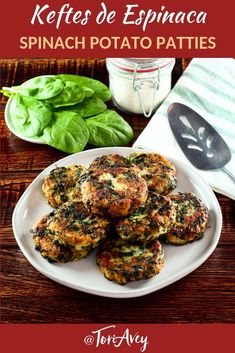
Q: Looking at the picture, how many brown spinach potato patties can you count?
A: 9